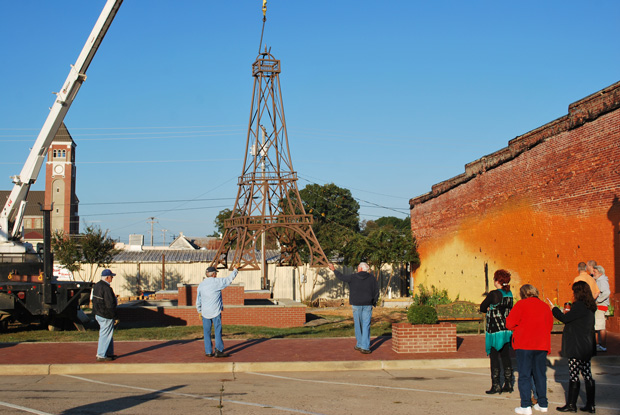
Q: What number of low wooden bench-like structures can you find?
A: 1